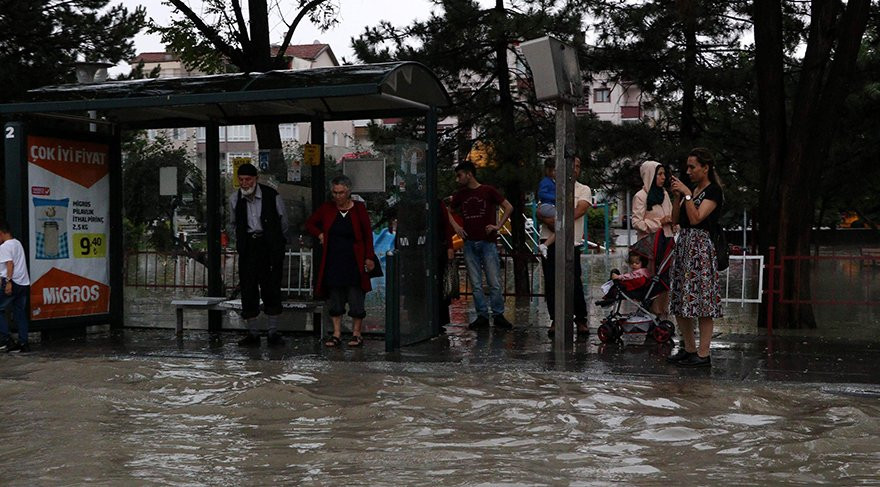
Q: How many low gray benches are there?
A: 1